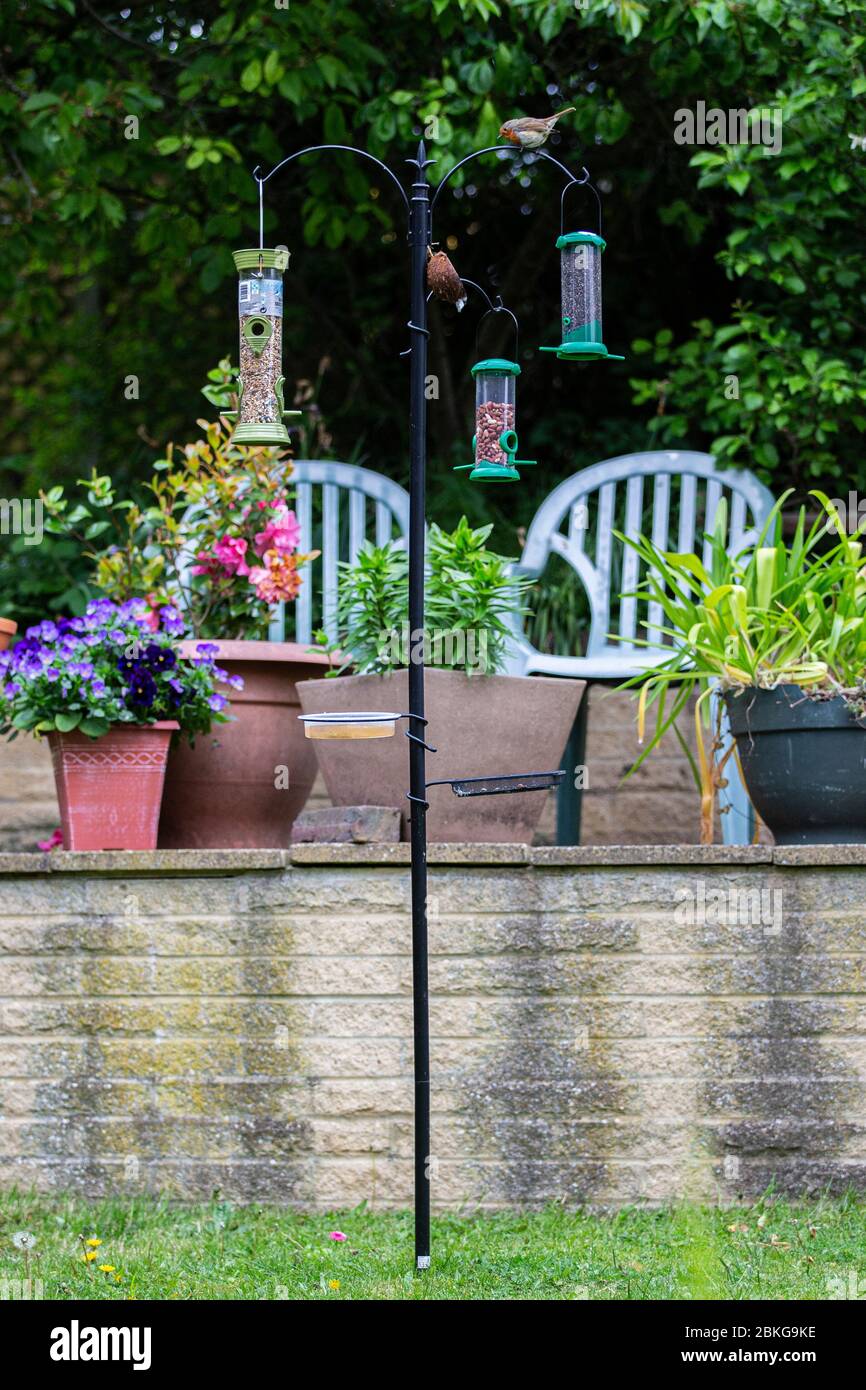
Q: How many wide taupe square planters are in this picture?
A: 1